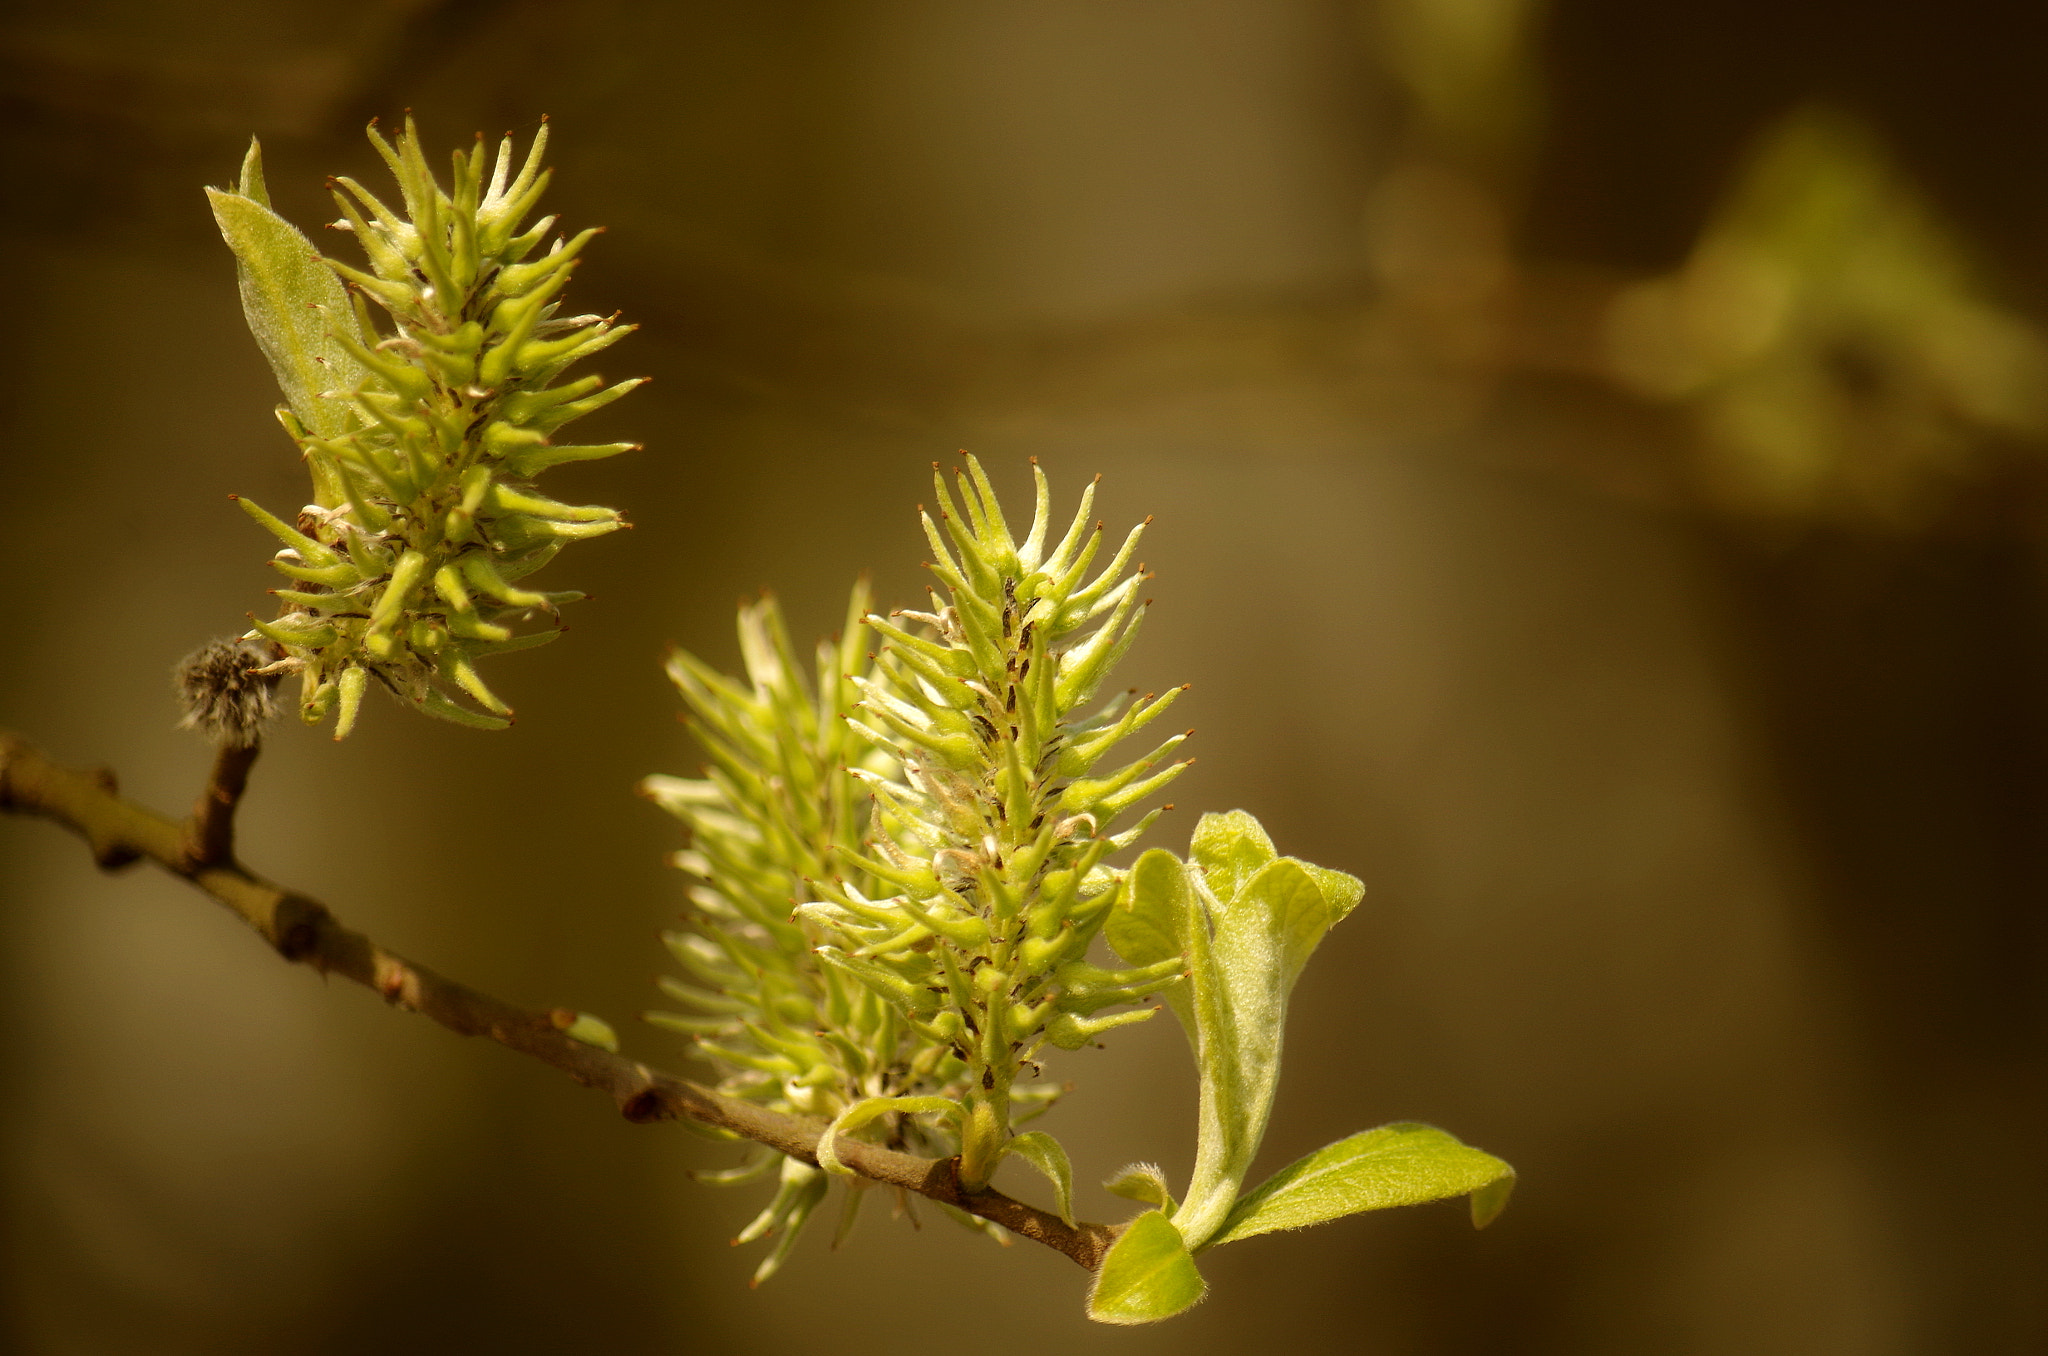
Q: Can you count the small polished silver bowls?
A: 0